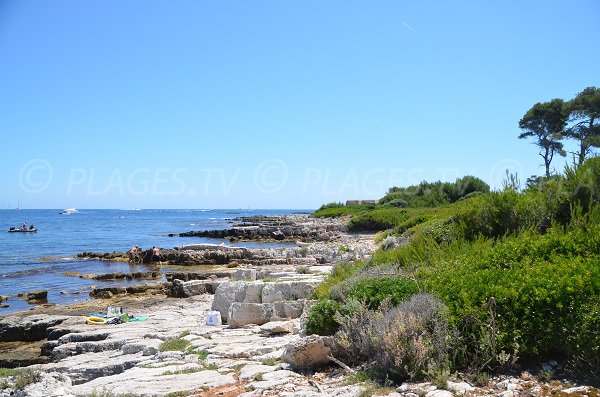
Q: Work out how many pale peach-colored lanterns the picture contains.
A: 0